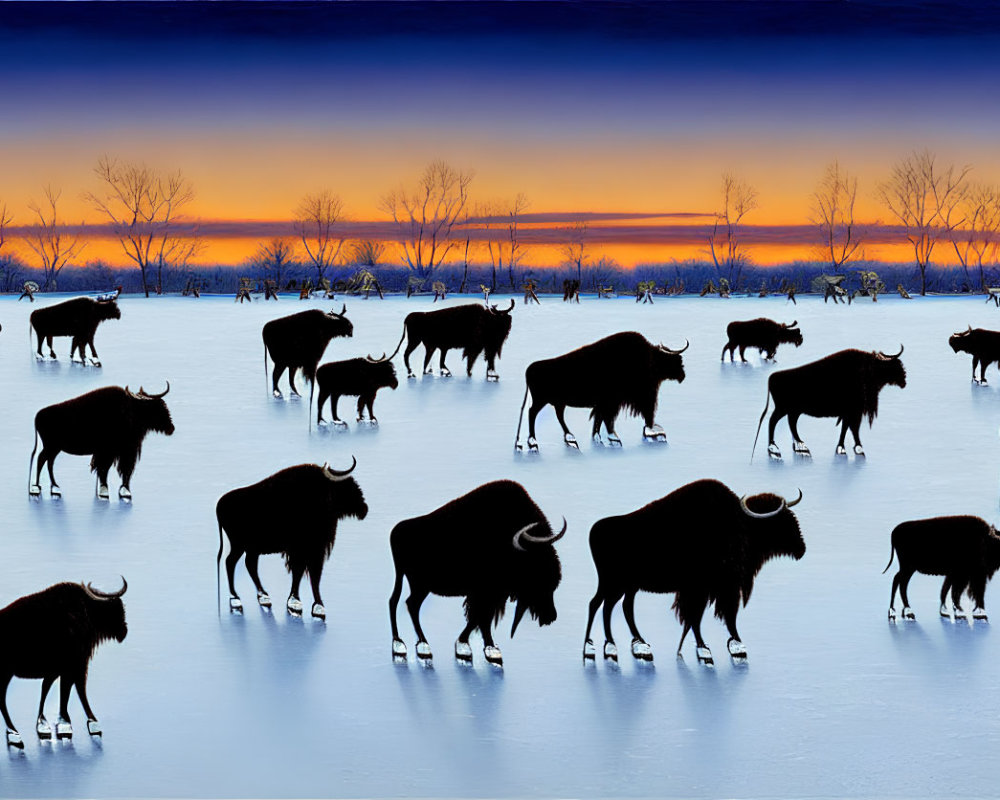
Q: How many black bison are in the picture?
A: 14